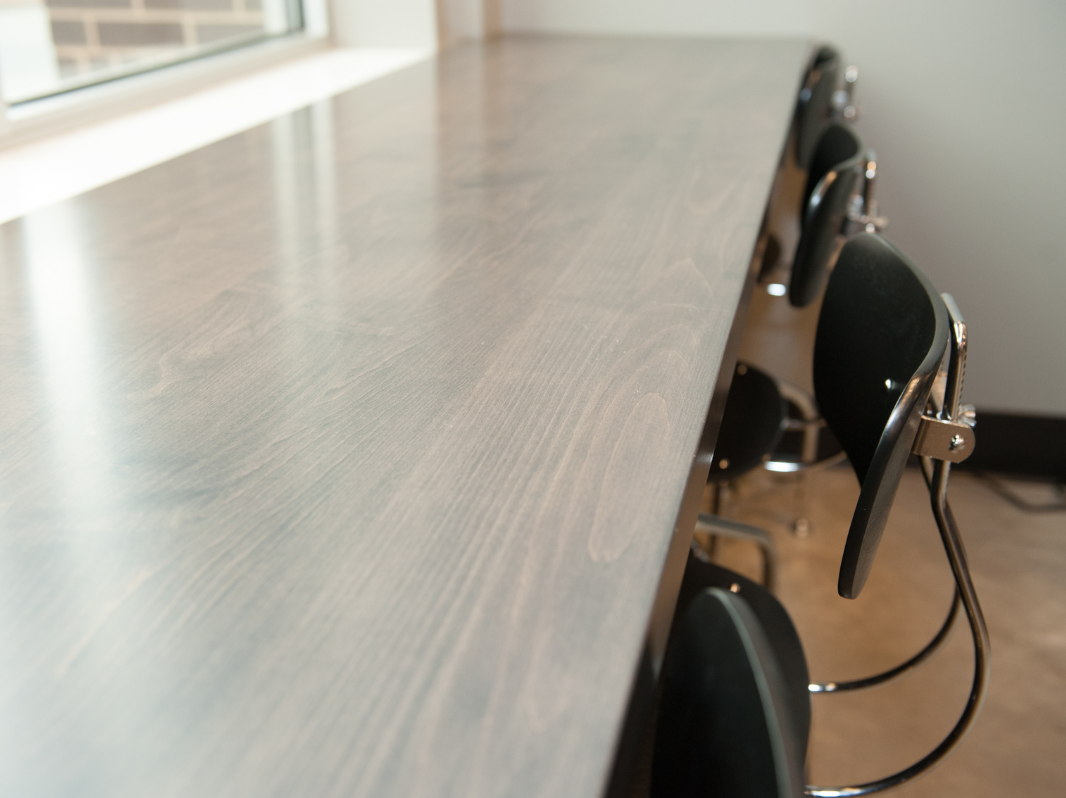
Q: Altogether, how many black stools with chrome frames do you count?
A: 4